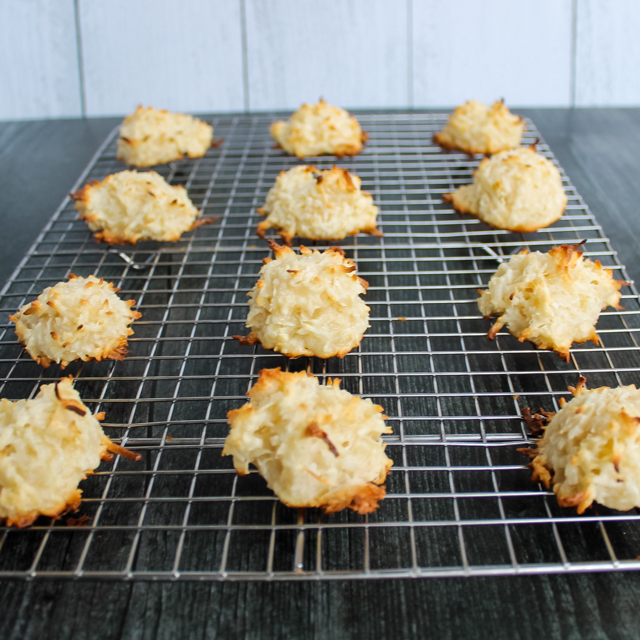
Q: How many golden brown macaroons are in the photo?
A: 12